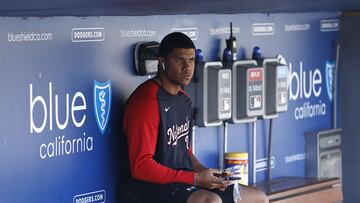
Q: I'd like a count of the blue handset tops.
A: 3